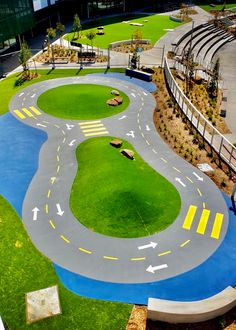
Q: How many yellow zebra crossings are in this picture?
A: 3